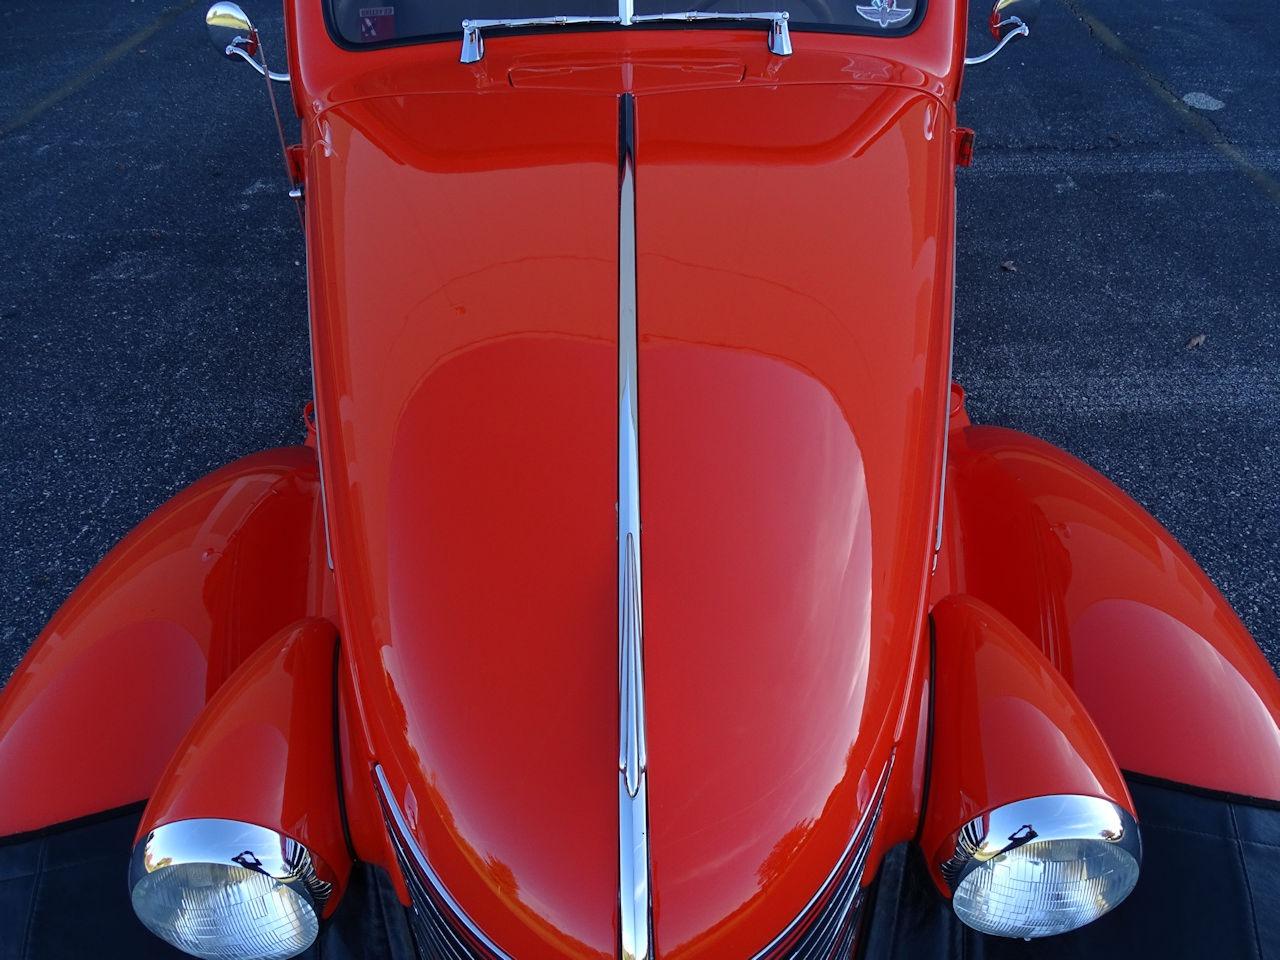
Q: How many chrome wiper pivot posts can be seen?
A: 2